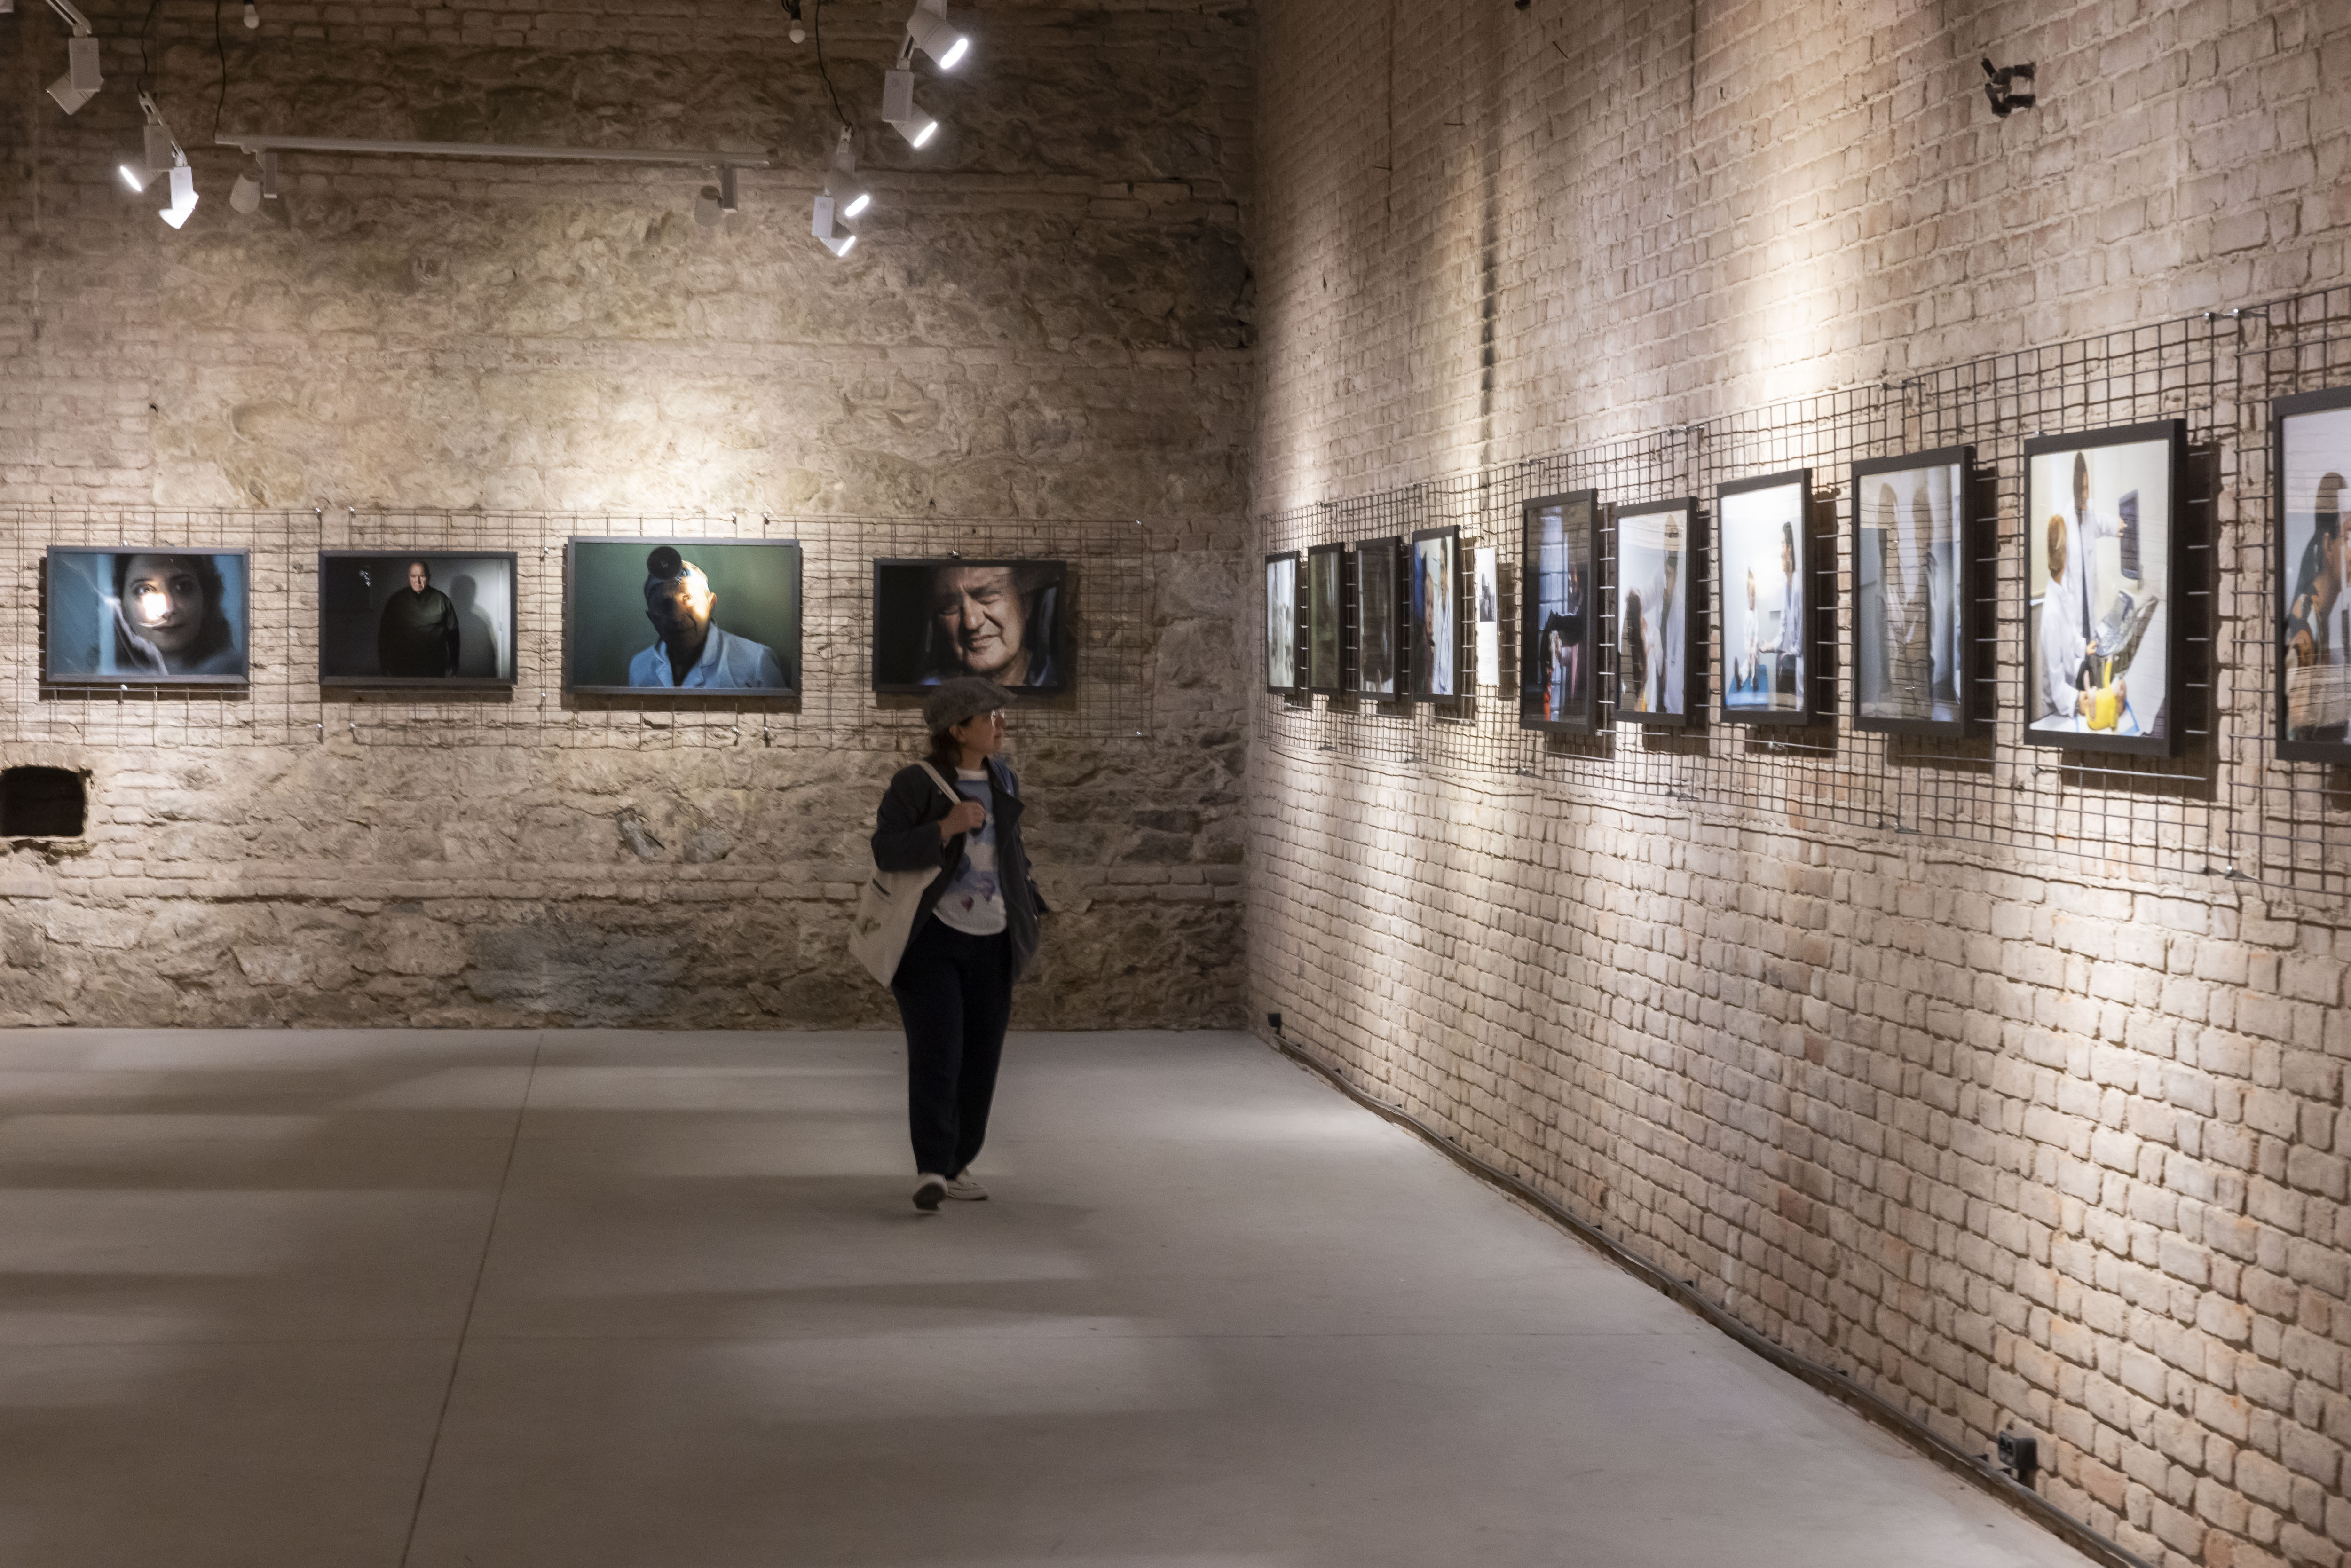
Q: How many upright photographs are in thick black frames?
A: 10